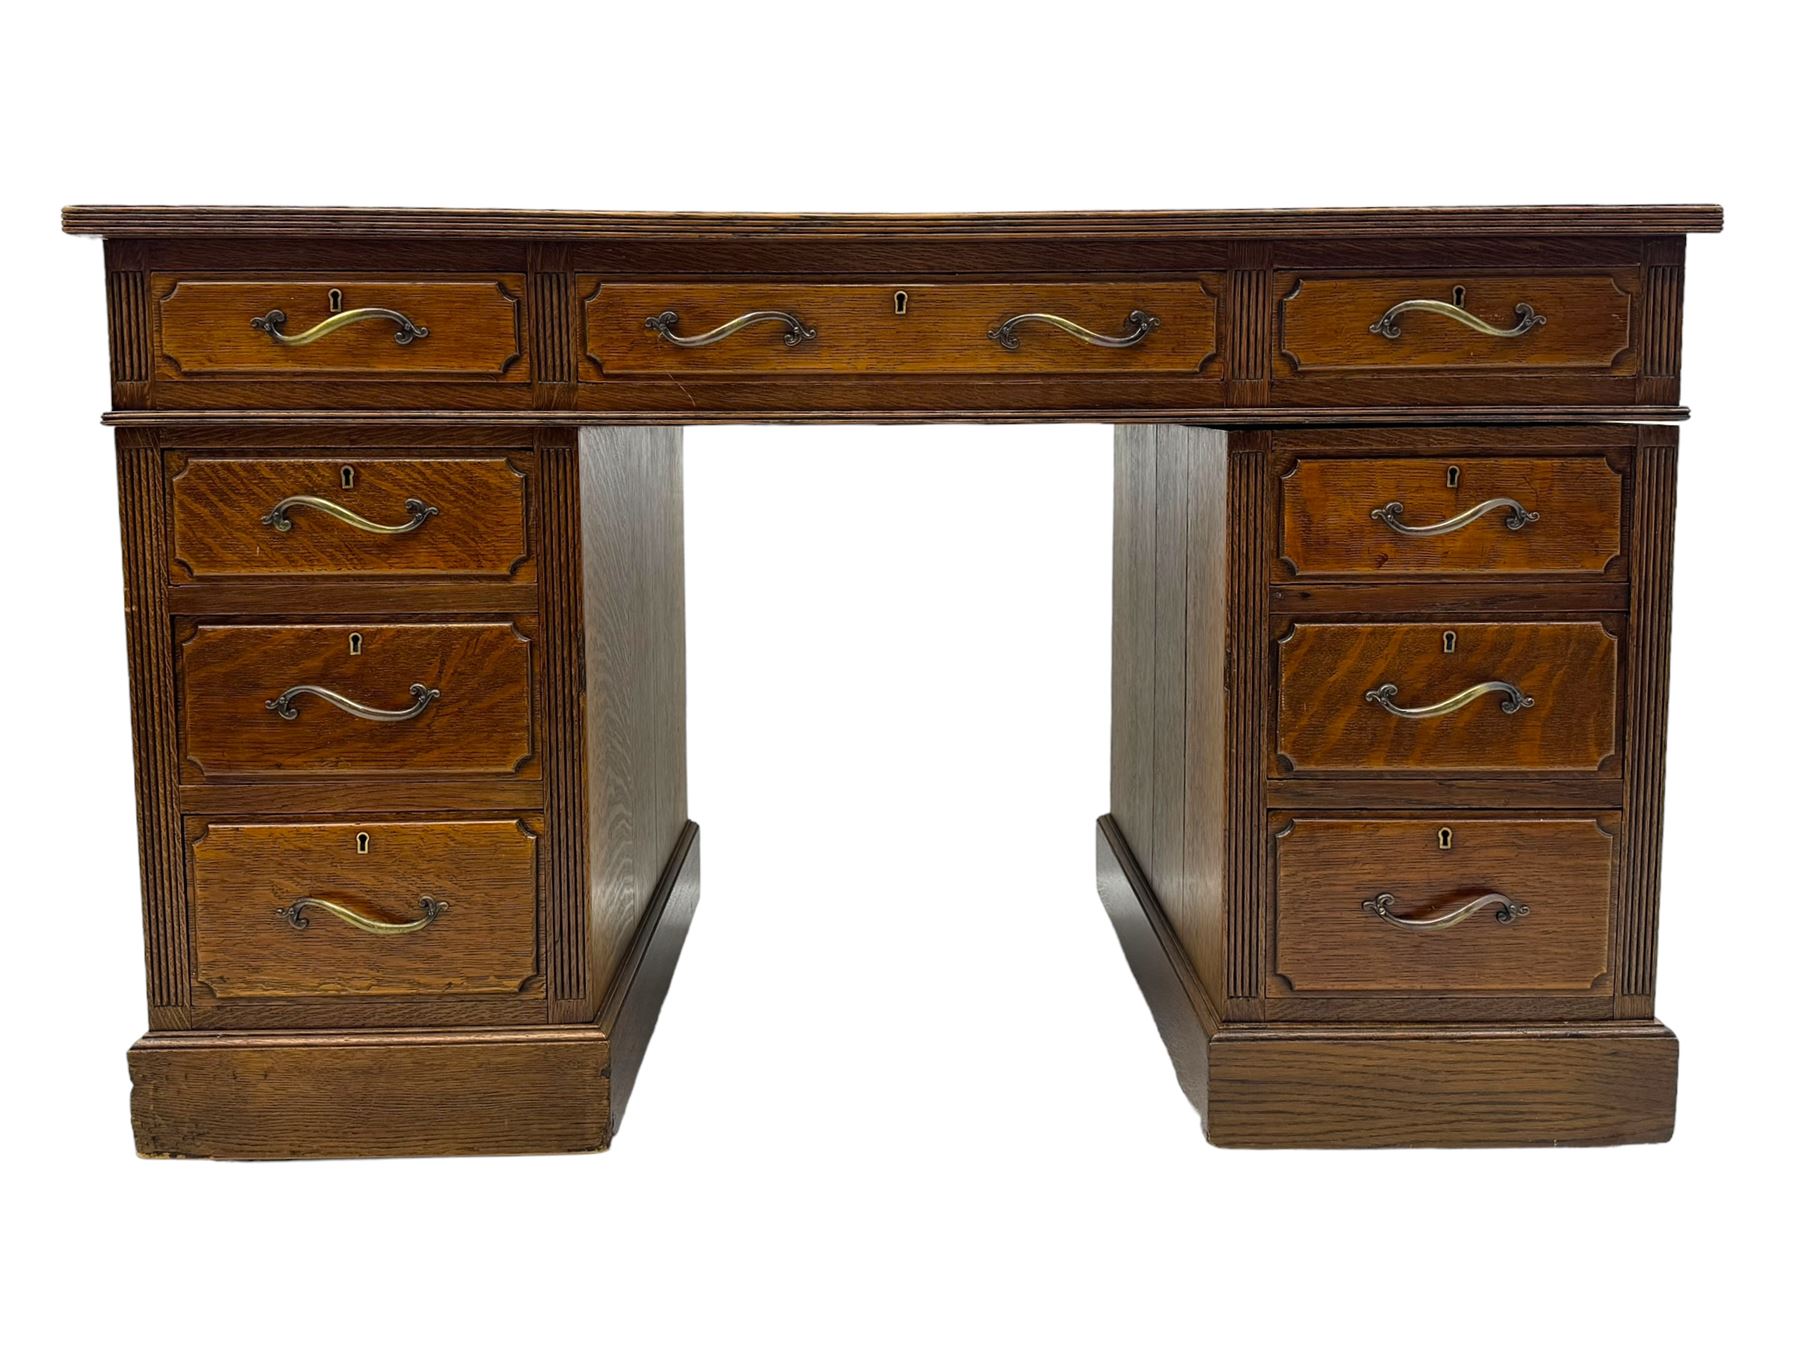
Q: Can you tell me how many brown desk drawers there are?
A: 9